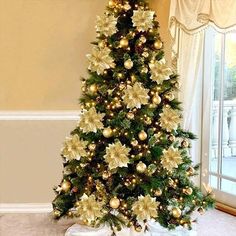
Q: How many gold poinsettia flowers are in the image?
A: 12